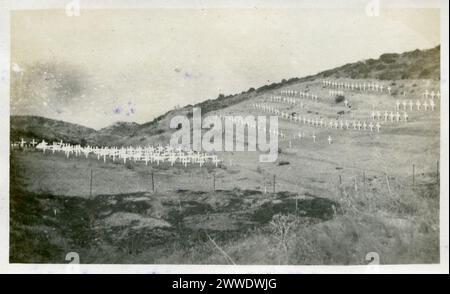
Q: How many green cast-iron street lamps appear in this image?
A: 0